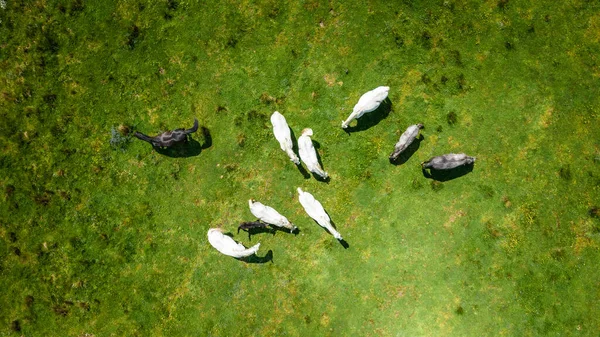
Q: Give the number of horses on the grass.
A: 10